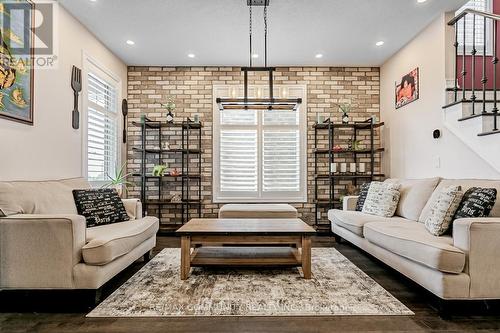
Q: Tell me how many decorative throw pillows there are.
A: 5